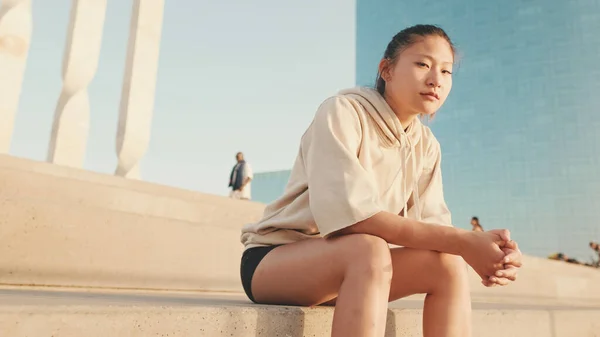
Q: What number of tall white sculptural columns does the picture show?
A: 3